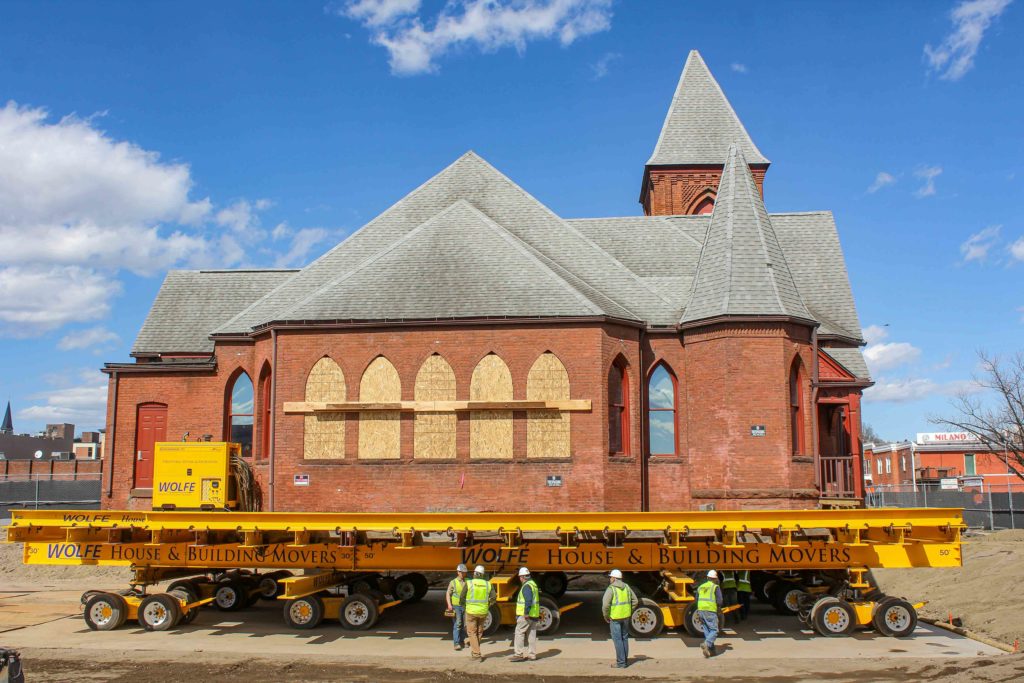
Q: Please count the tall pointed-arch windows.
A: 10